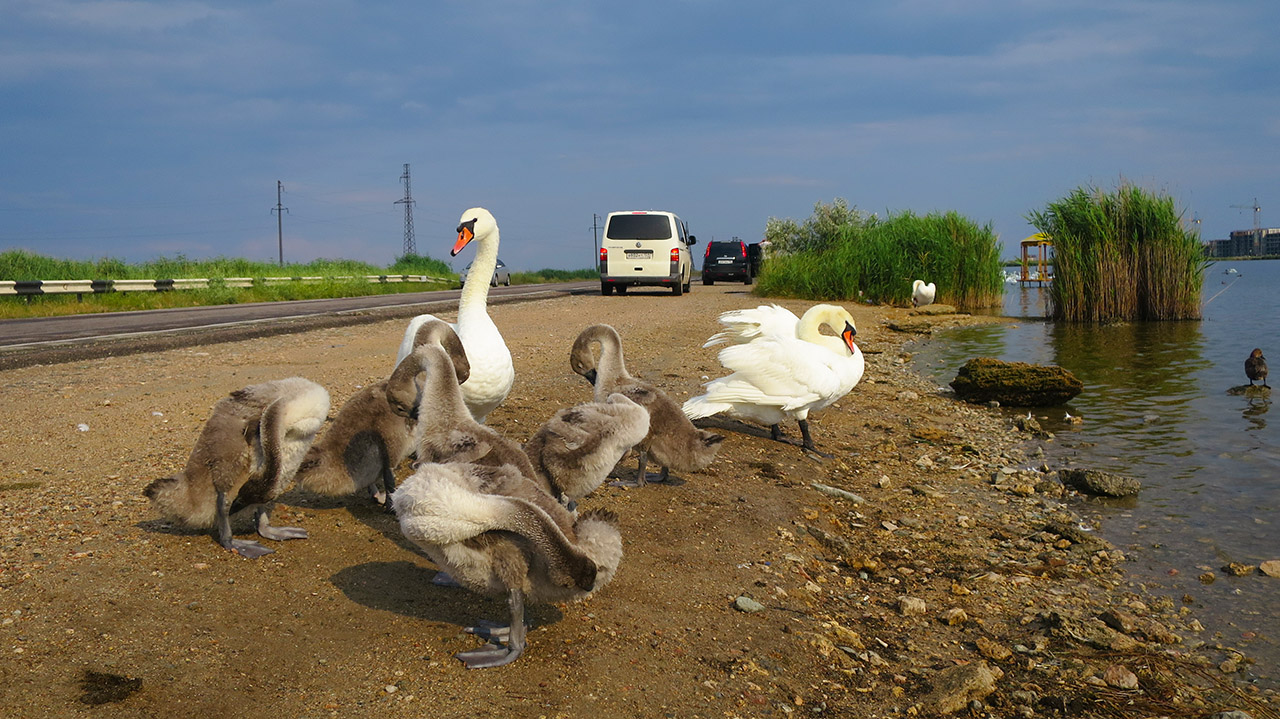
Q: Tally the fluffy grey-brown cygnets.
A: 6